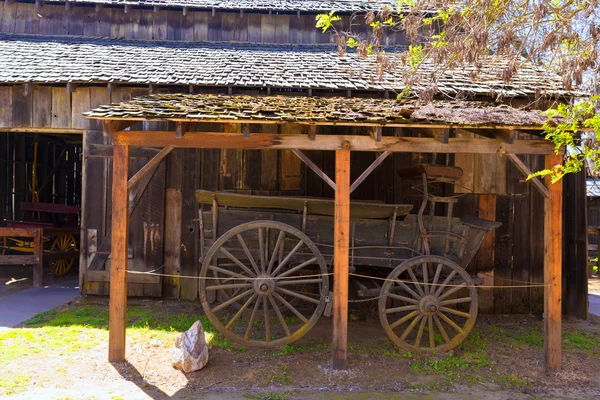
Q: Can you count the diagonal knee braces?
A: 4